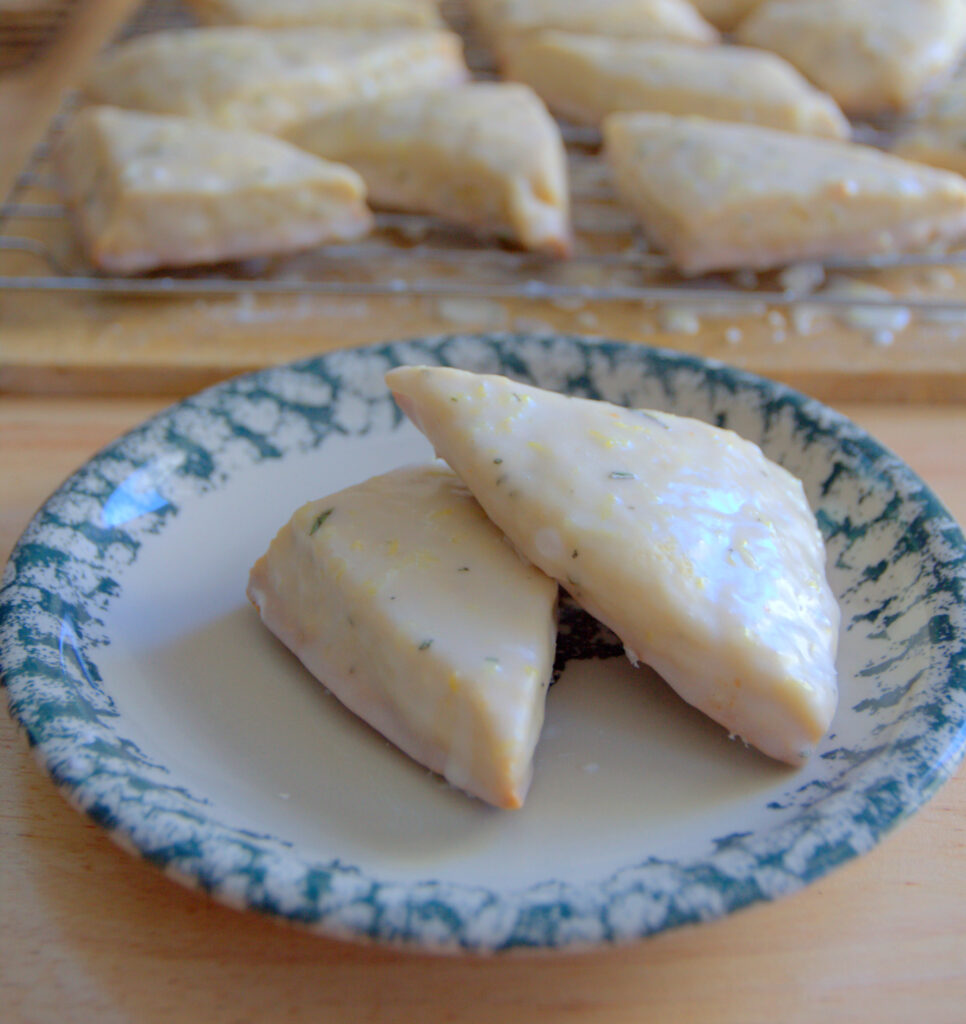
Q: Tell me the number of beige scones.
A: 12